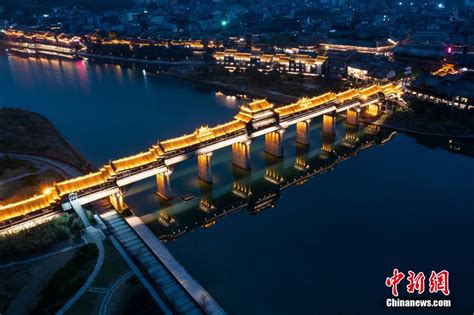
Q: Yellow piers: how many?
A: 9